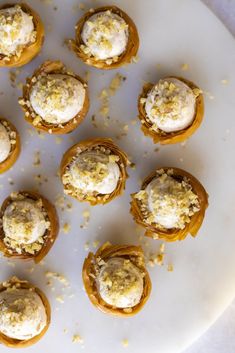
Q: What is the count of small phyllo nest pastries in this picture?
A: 10